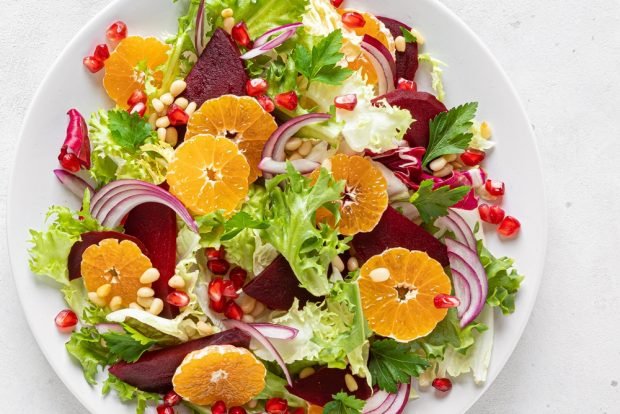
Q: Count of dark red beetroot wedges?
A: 9